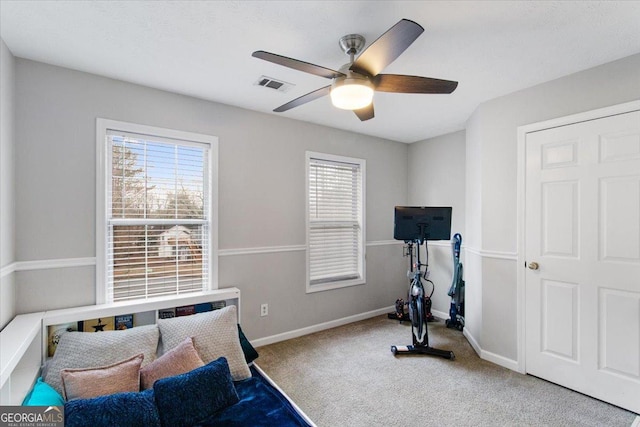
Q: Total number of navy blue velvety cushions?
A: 2